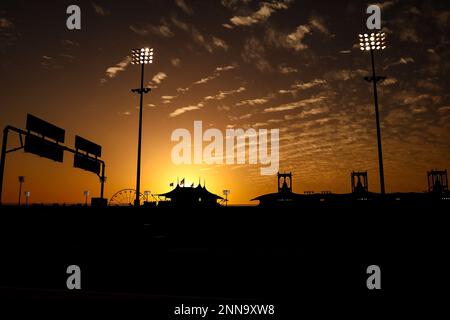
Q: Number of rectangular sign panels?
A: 4